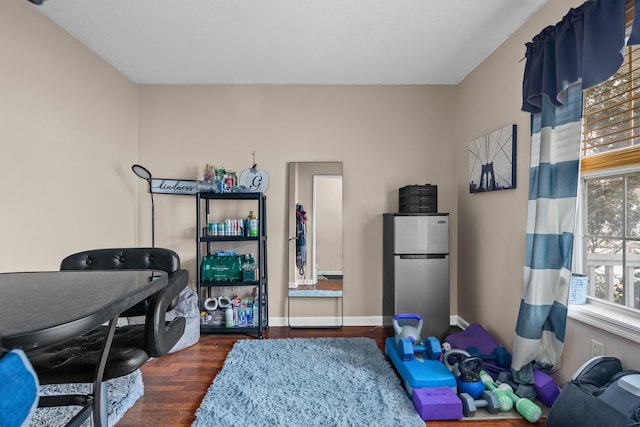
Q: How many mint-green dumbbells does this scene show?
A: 2